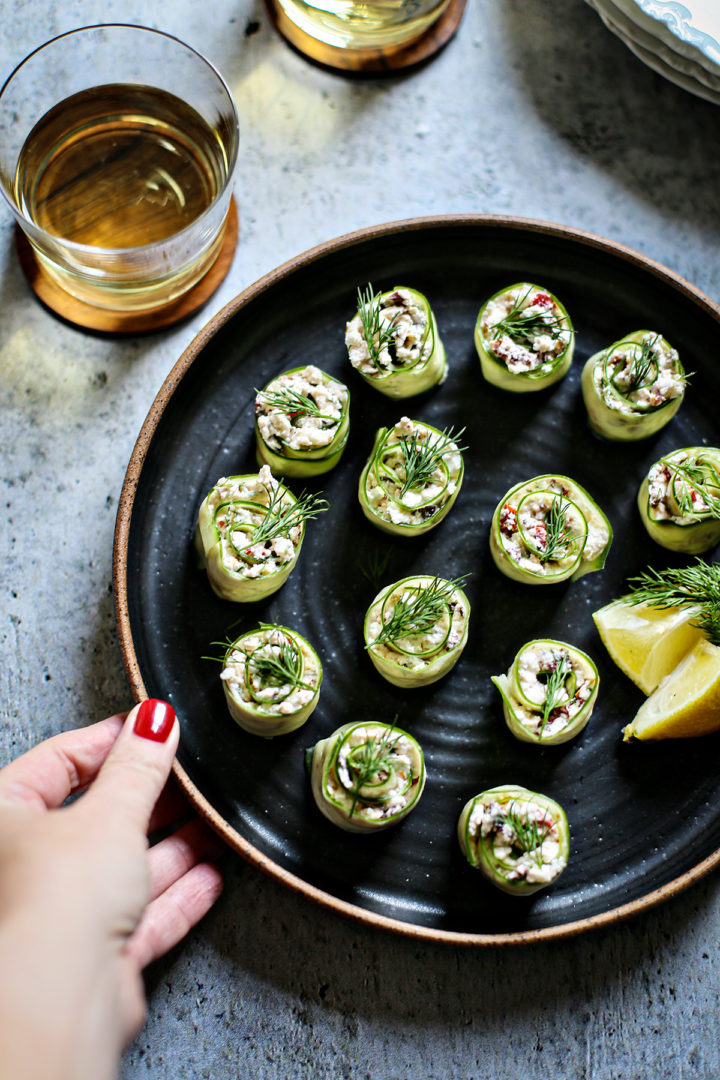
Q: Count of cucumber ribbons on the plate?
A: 13